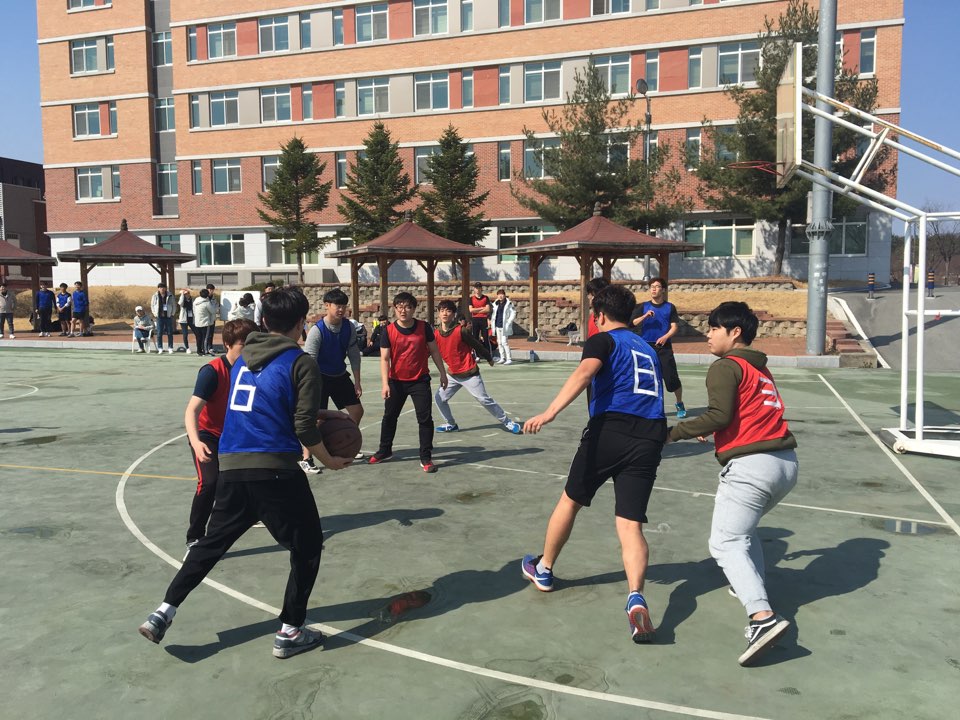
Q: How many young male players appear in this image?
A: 9